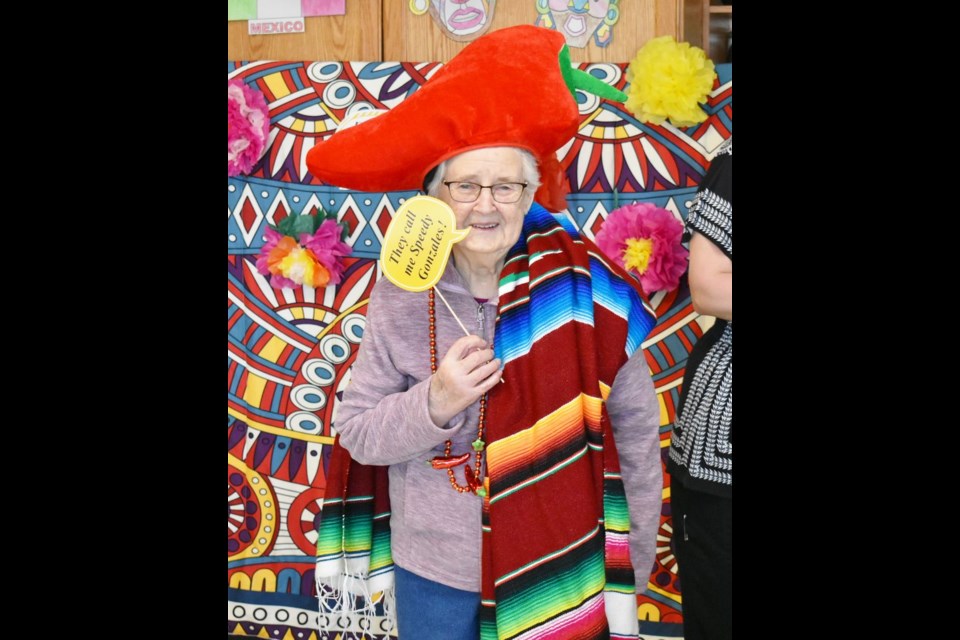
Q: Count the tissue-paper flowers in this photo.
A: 4